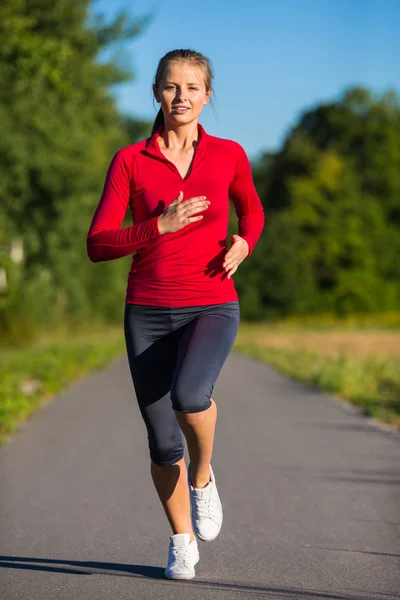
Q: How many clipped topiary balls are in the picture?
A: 0